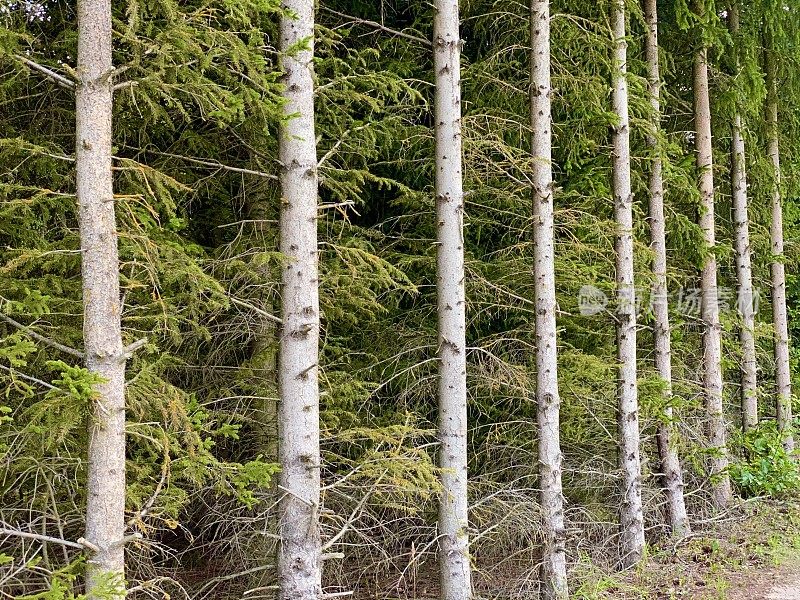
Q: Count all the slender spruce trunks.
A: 9